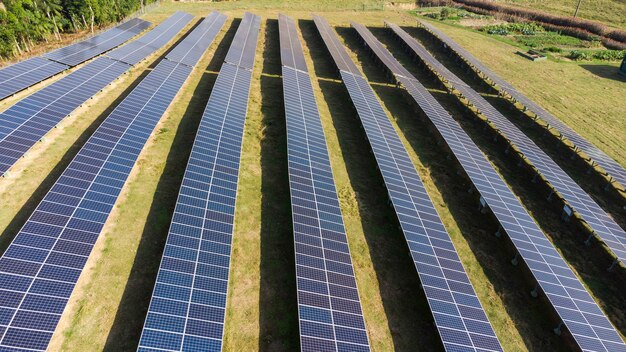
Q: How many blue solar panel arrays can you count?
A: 9